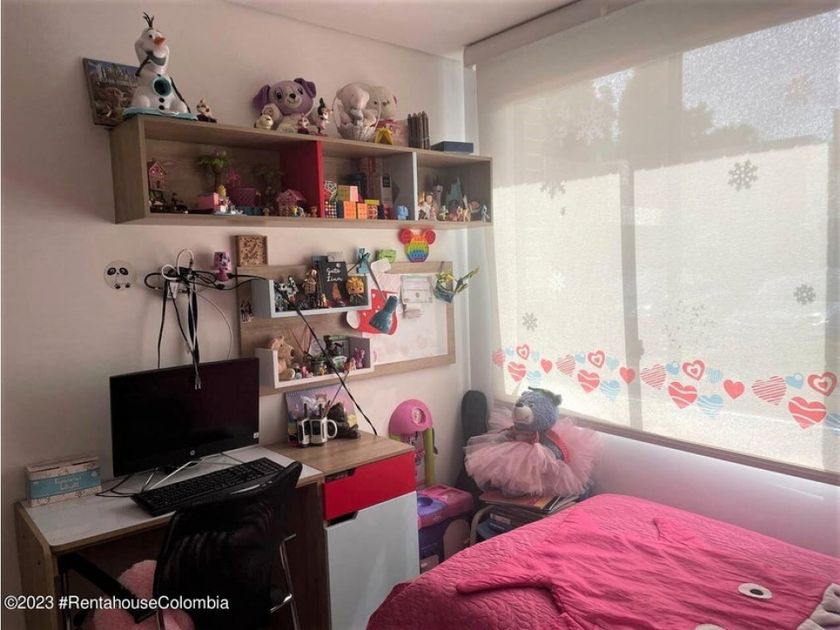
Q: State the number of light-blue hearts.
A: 11